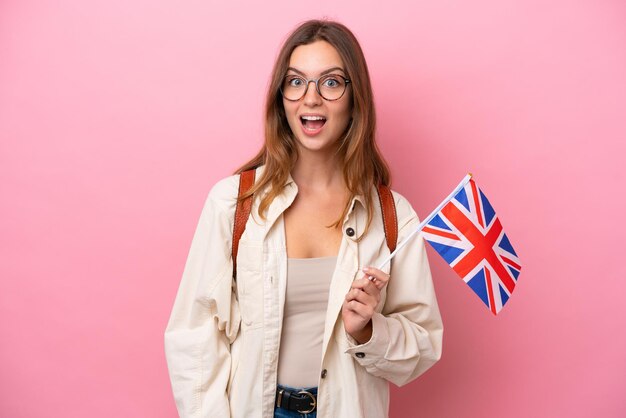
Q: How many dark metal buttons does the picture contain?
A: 3